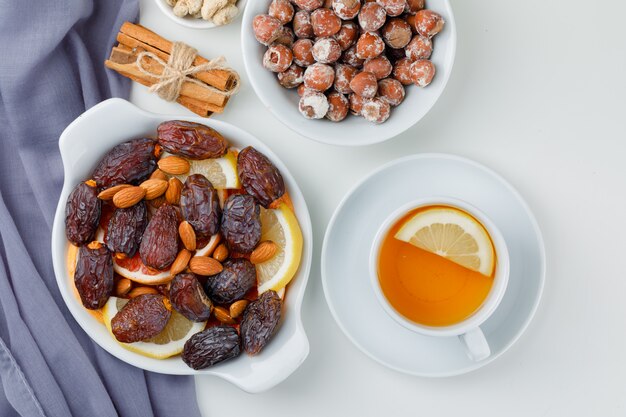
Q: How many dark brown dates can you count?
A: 14